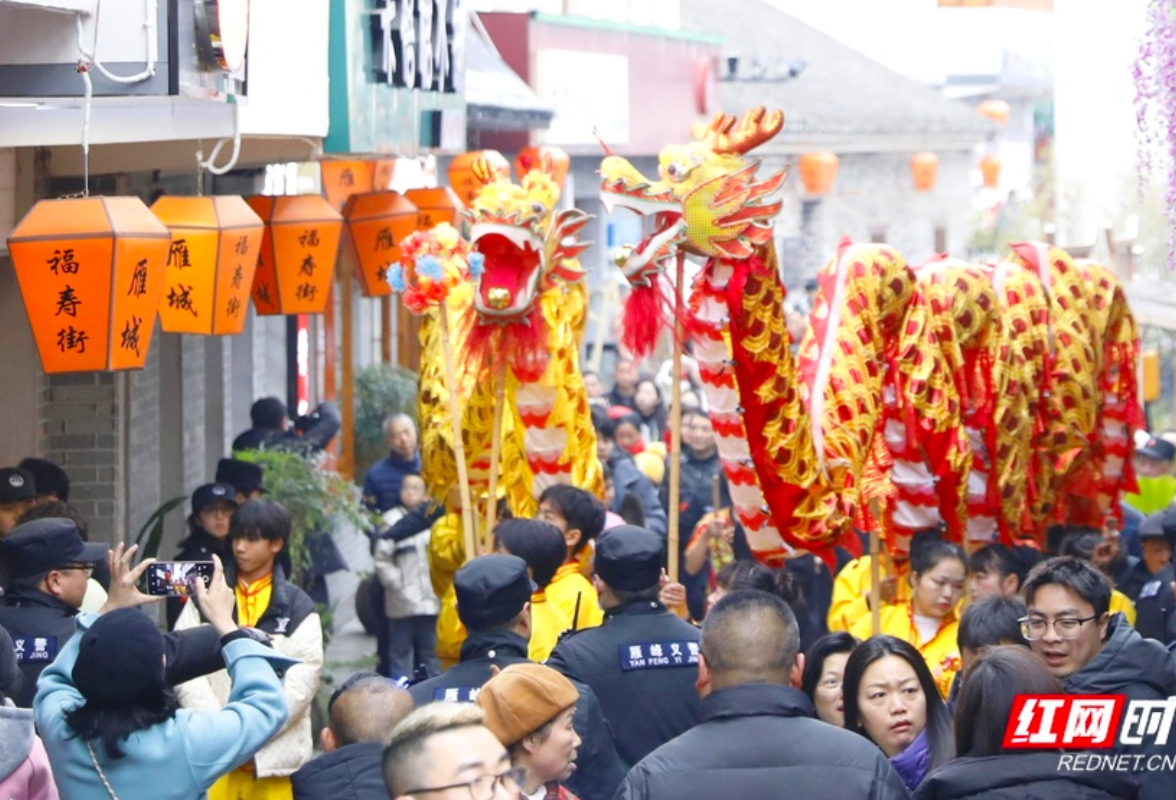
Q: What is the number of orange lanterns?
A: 12